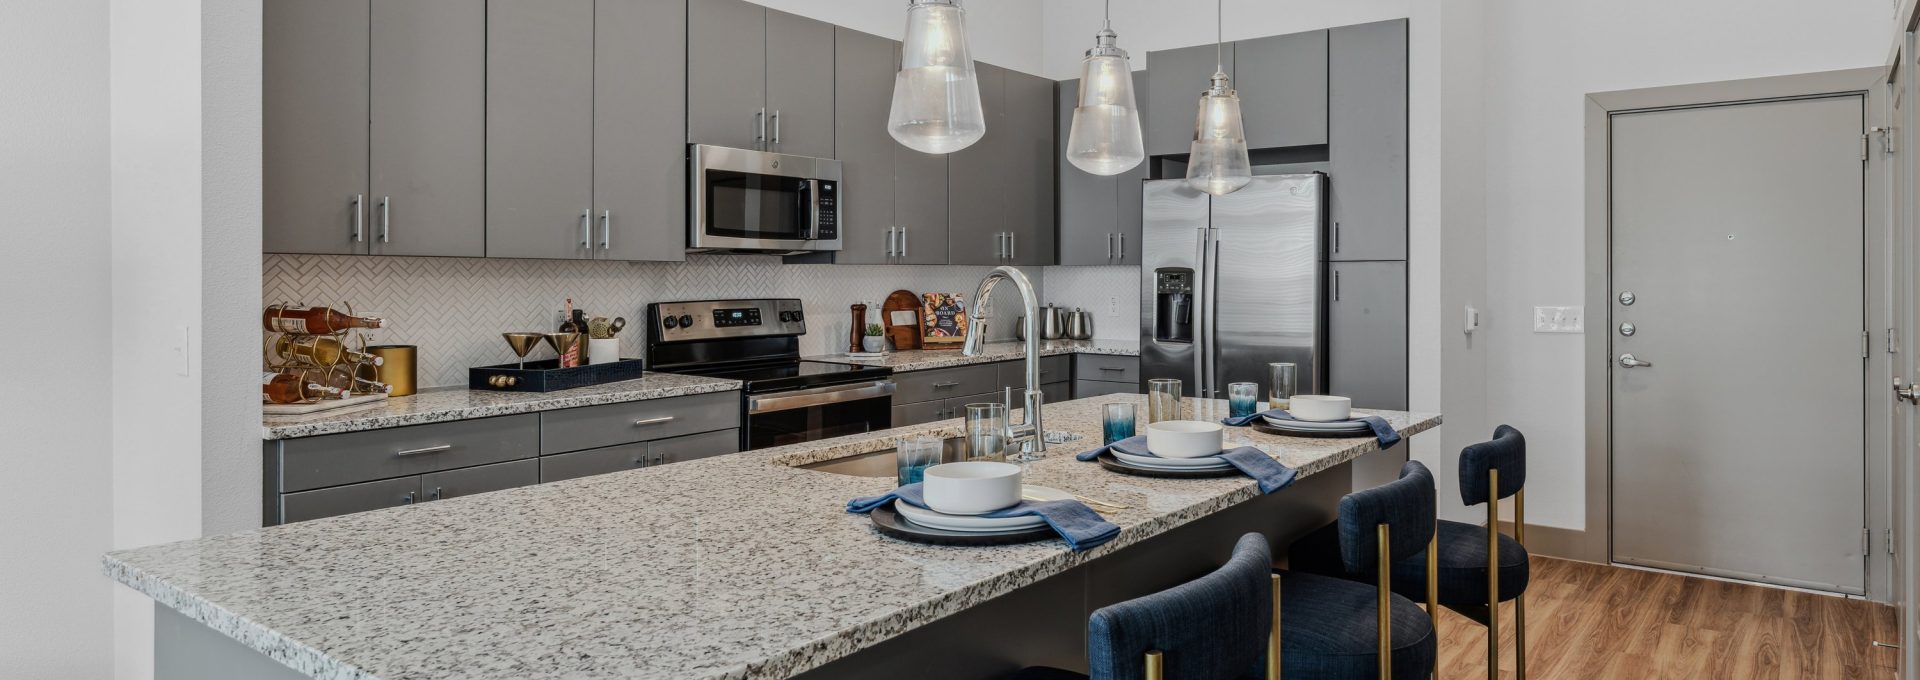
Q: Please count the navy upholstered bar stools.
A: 3